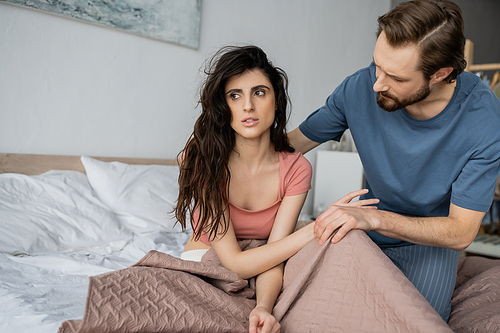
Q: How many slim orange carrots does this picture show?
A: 0